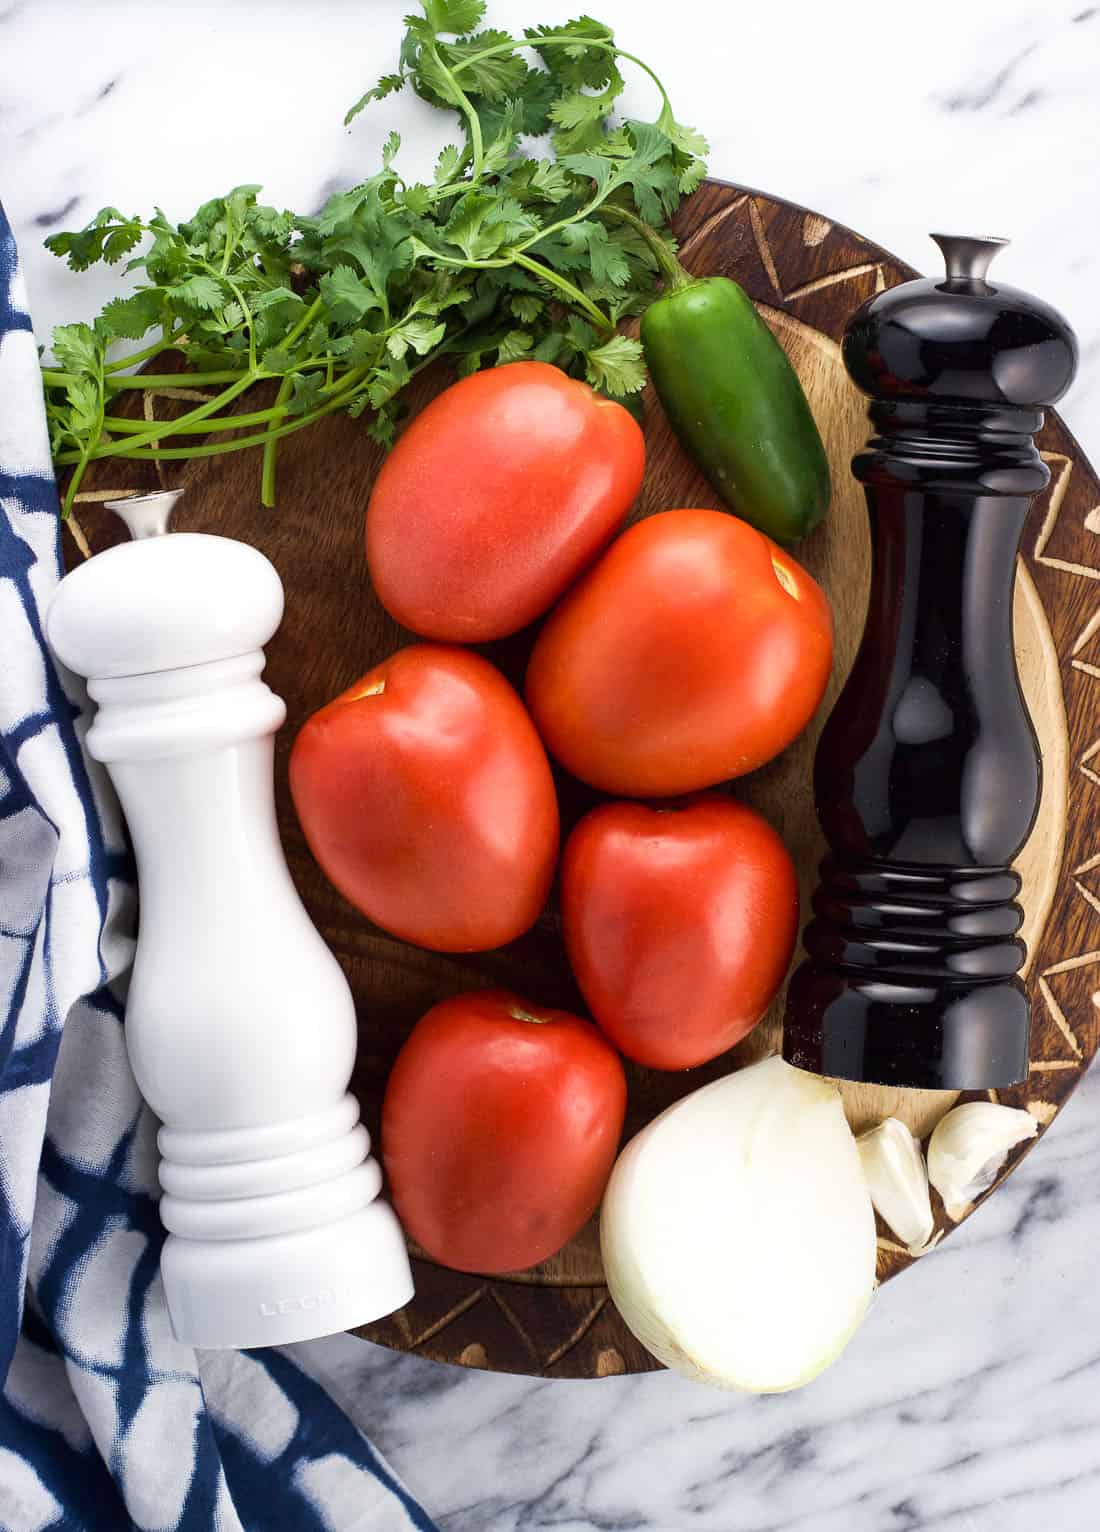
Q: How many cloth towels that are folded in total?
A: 1